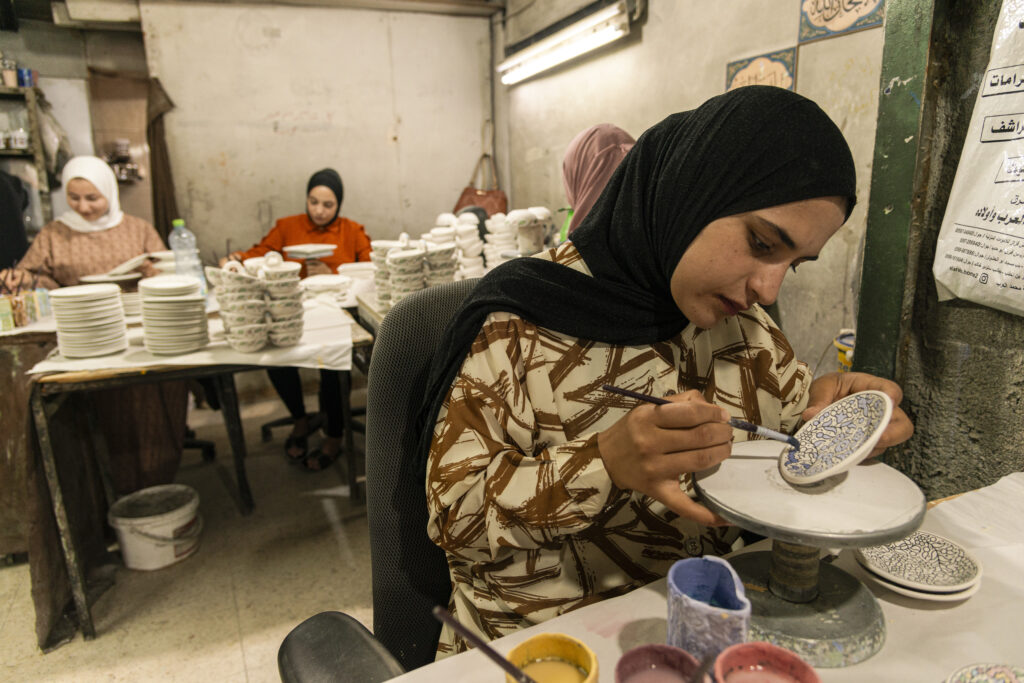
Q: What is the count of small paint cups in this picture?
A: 4